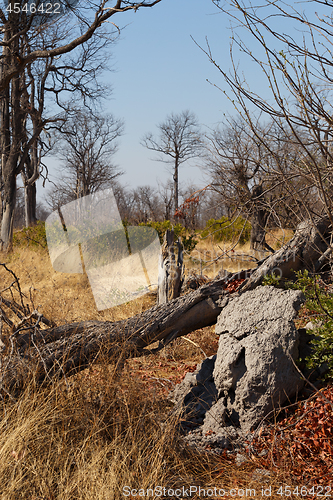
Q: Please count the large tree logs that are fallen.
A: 1